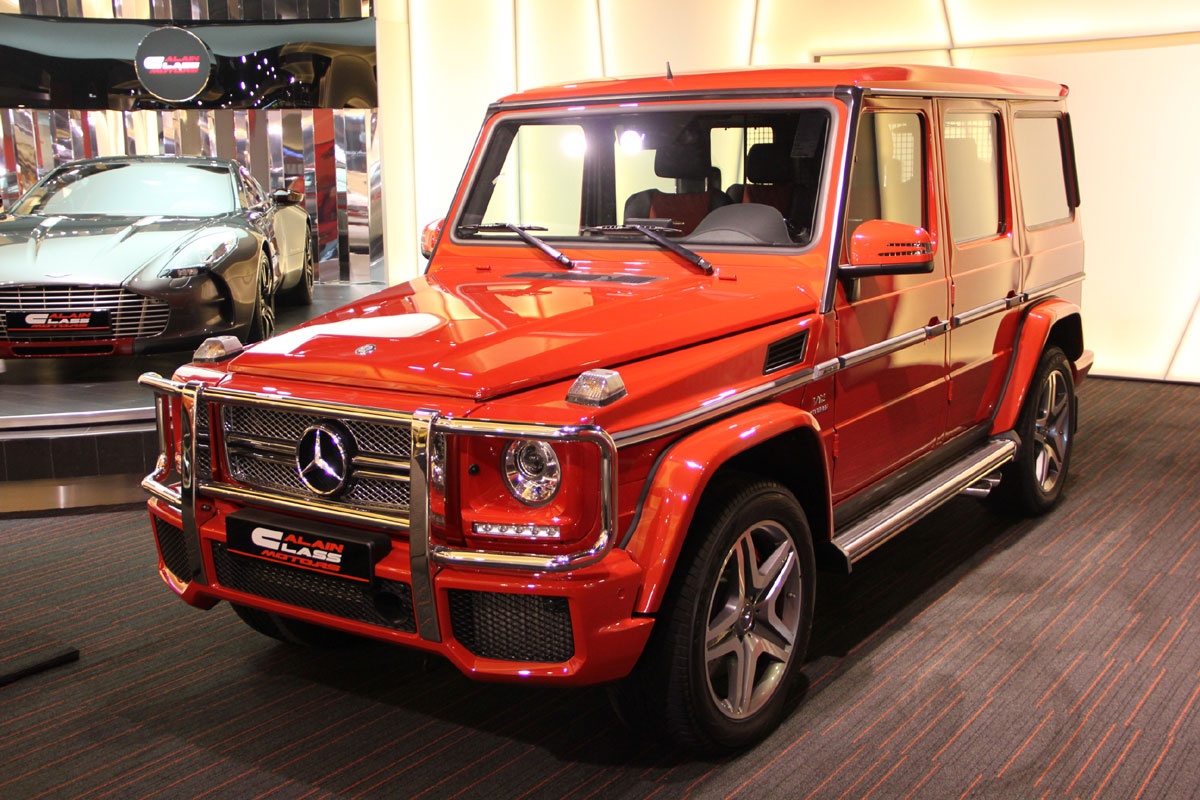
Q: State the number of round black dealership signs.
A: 1